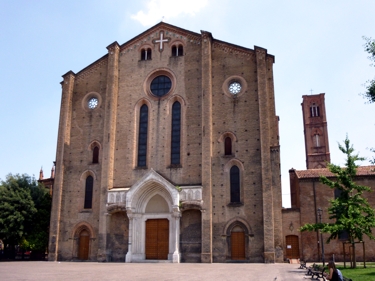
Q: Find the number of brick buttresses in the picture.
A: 4